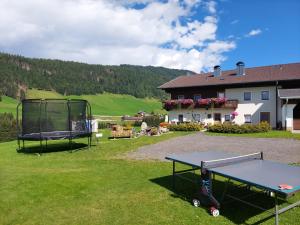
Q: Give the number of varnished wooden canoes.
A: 0